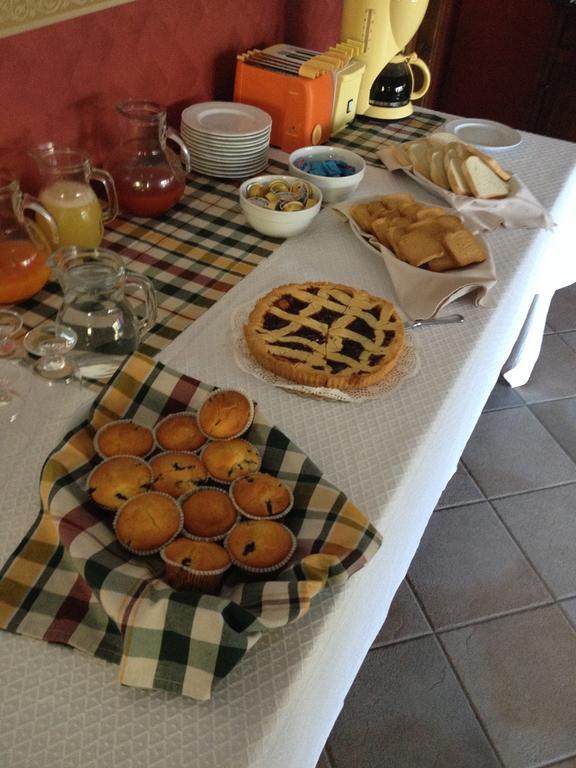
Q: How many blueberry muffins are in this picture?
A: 11